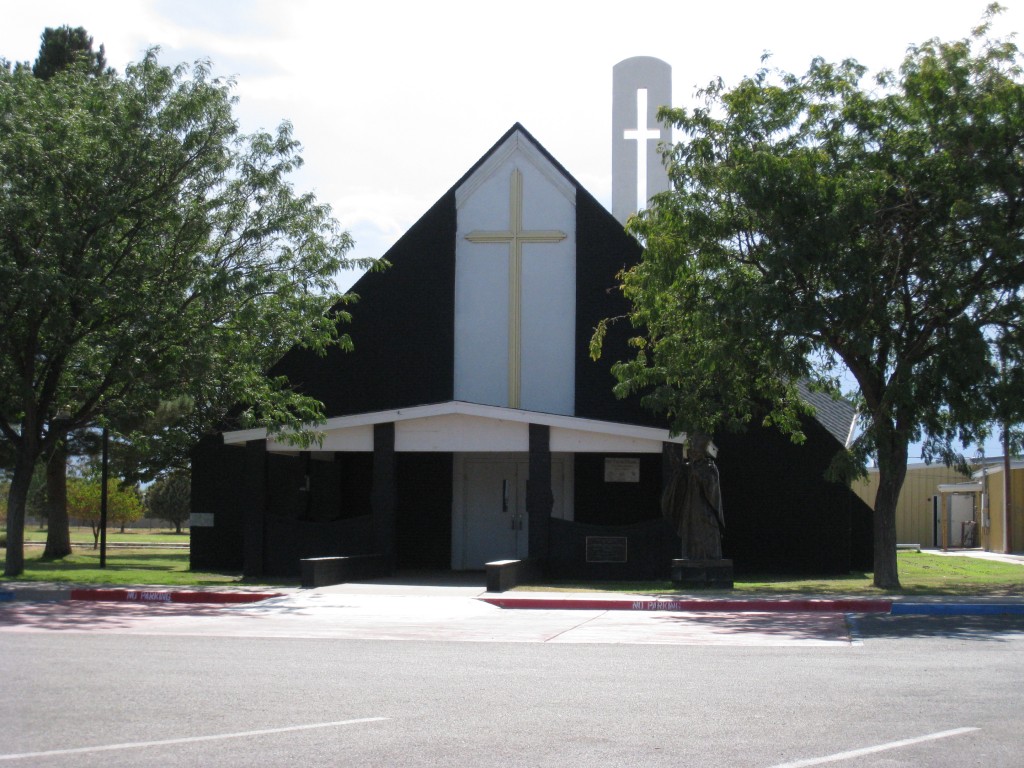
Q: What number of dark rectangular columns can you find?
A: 4